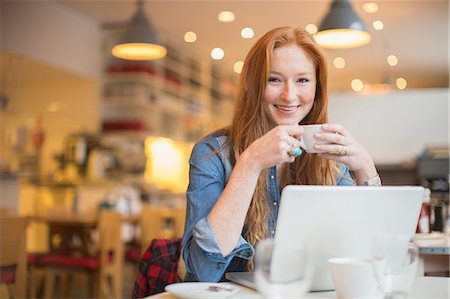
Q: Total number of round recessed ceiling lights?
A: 12